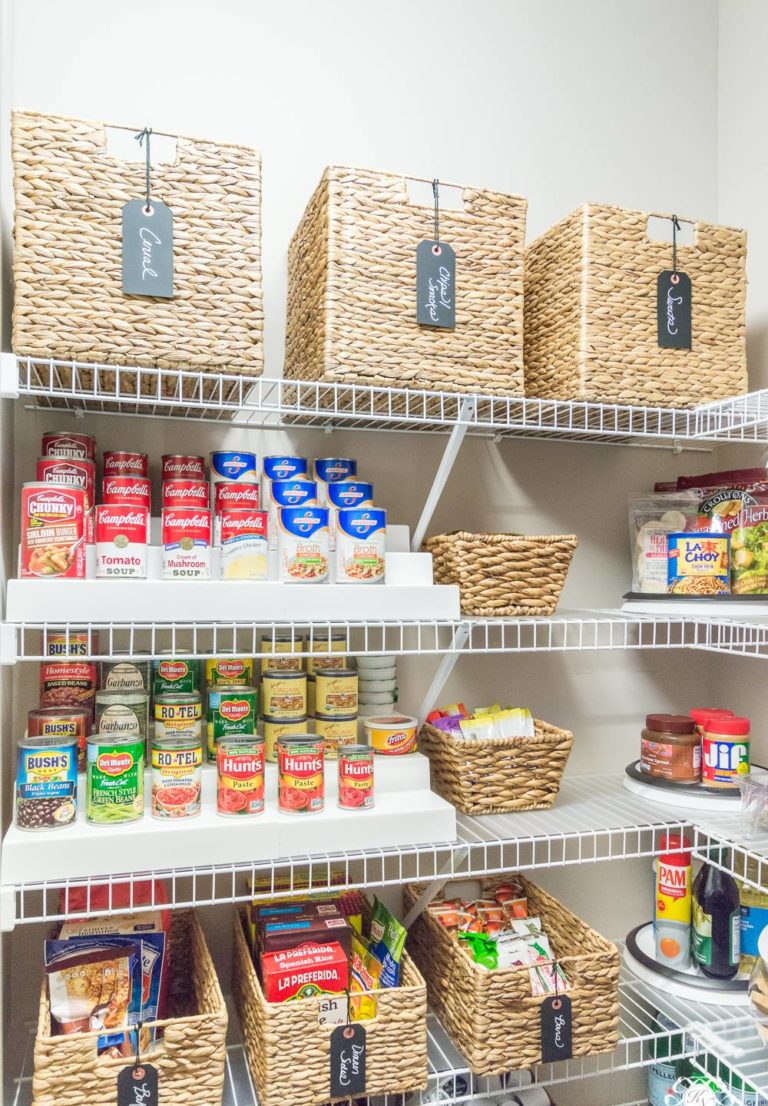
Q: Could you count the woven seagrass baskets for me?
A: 8